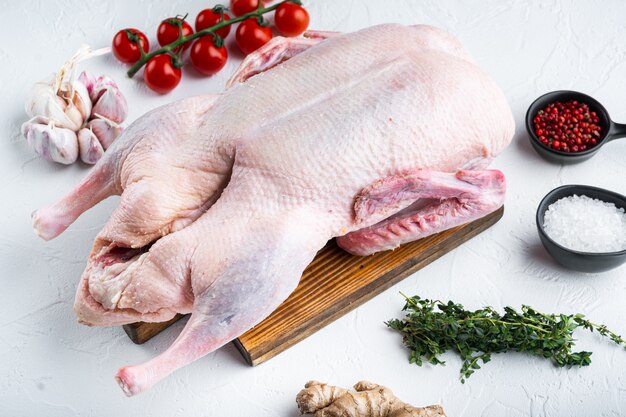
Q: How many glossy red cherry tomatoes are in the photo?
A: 8